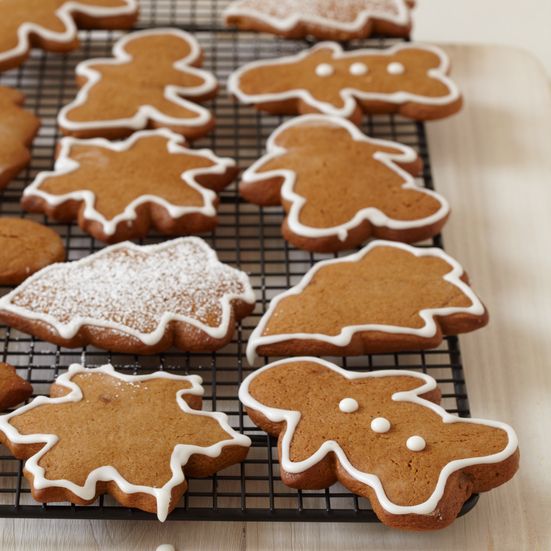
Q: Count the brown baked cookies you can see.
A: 13